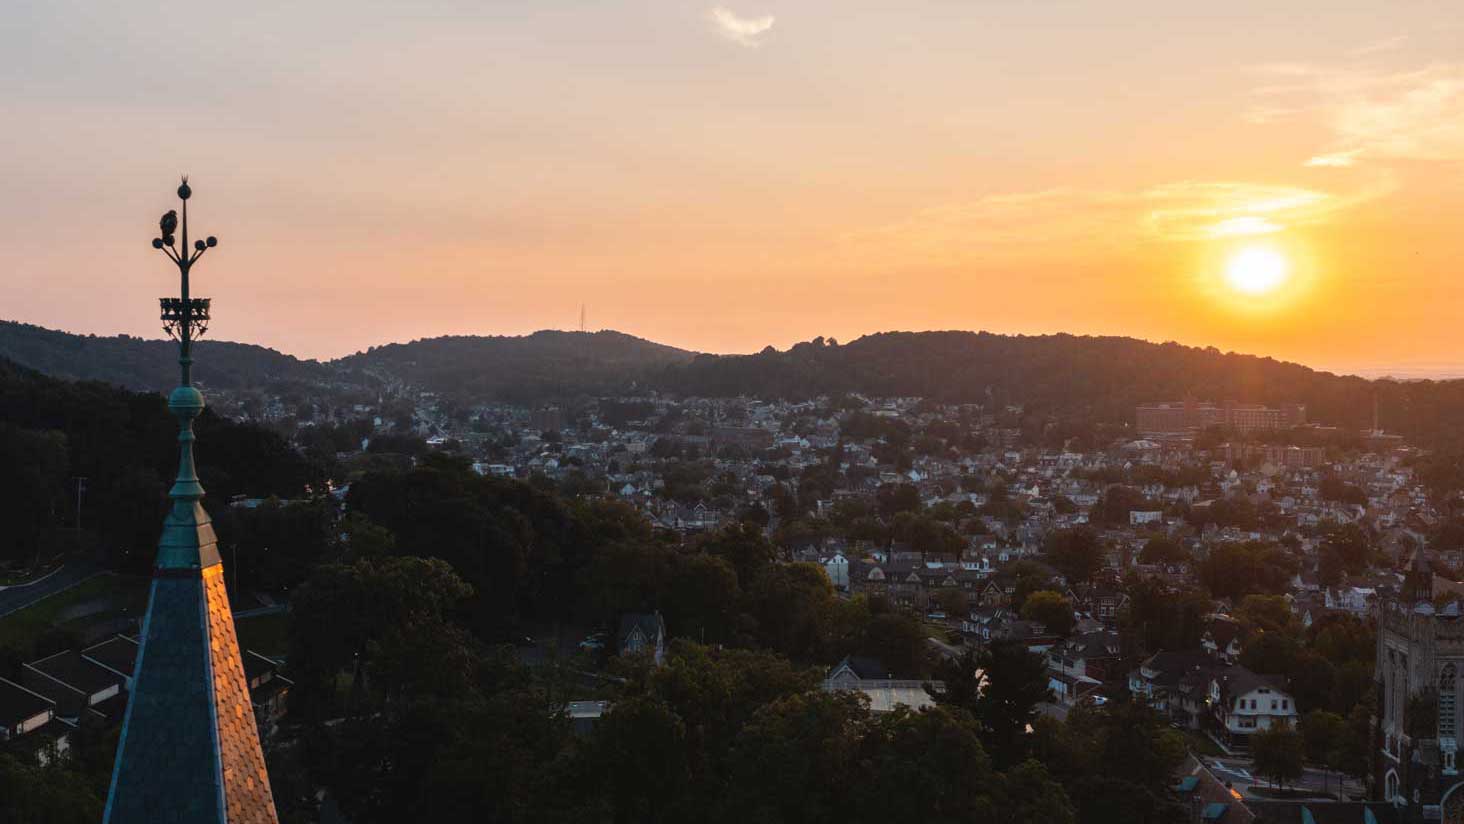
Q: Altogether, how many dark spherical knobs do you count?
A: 5